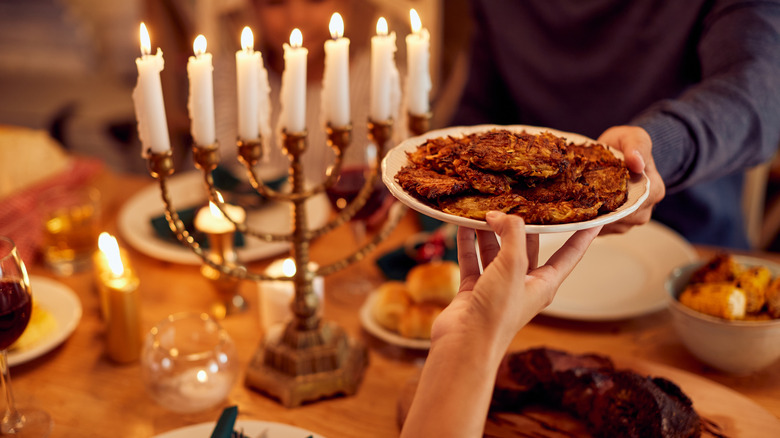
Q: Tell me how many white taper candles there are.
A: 7